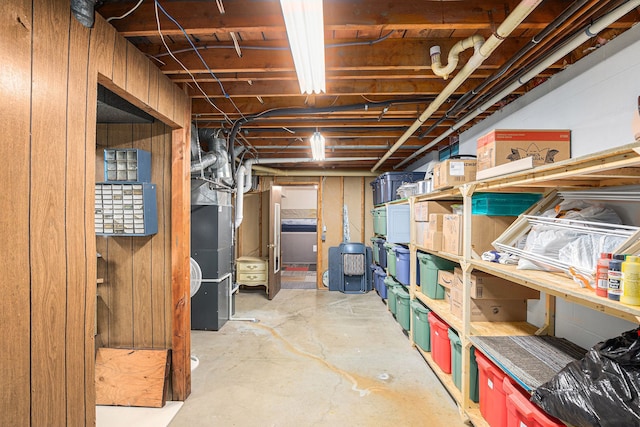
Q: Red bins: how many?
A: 3